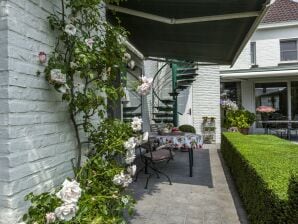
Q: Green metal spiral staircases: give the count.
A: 1